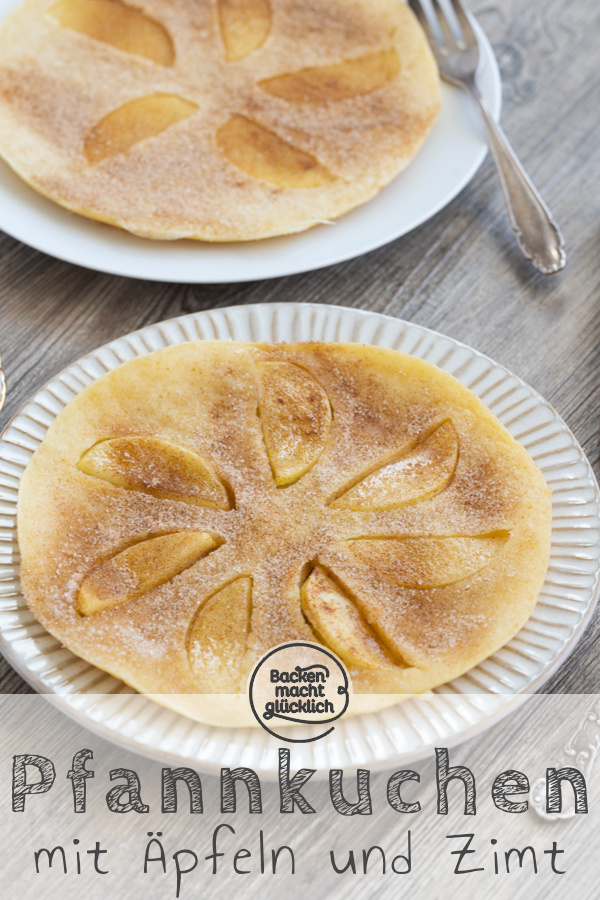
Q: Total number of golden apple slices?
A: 12